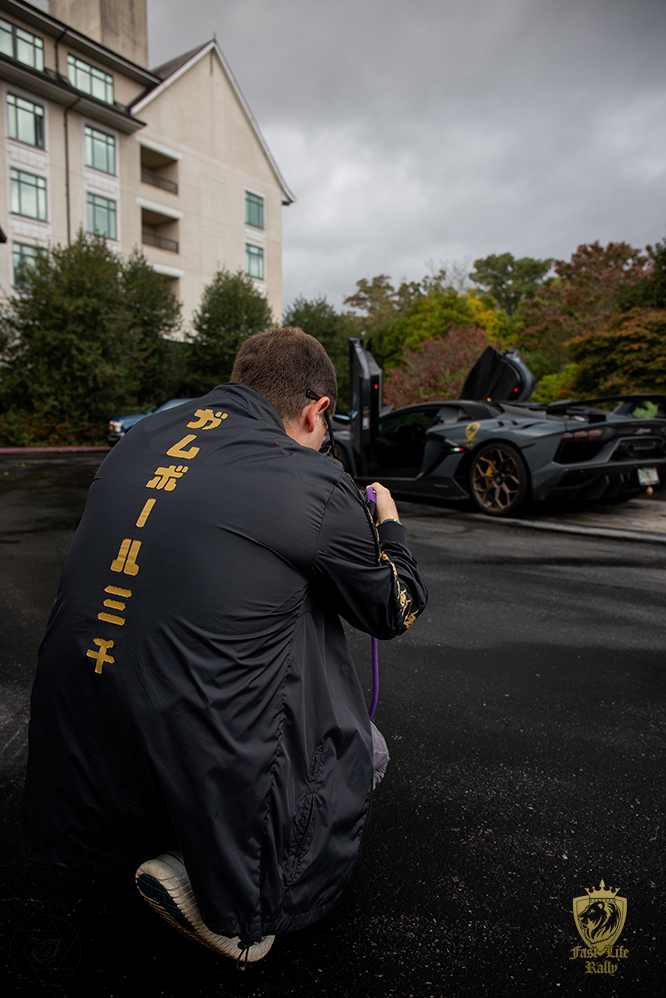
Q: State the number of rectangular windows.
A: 9